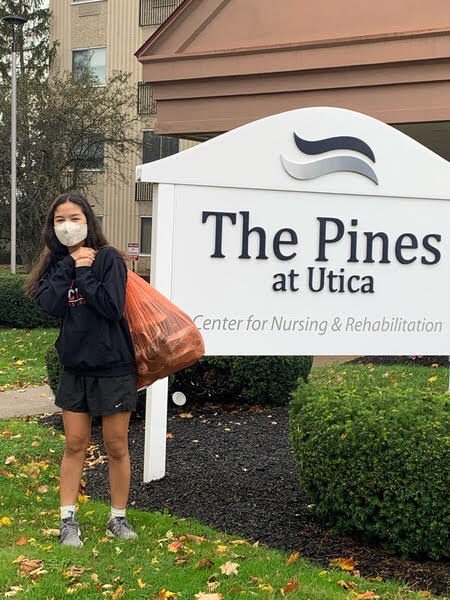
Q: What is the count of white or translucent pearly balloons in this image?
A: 0